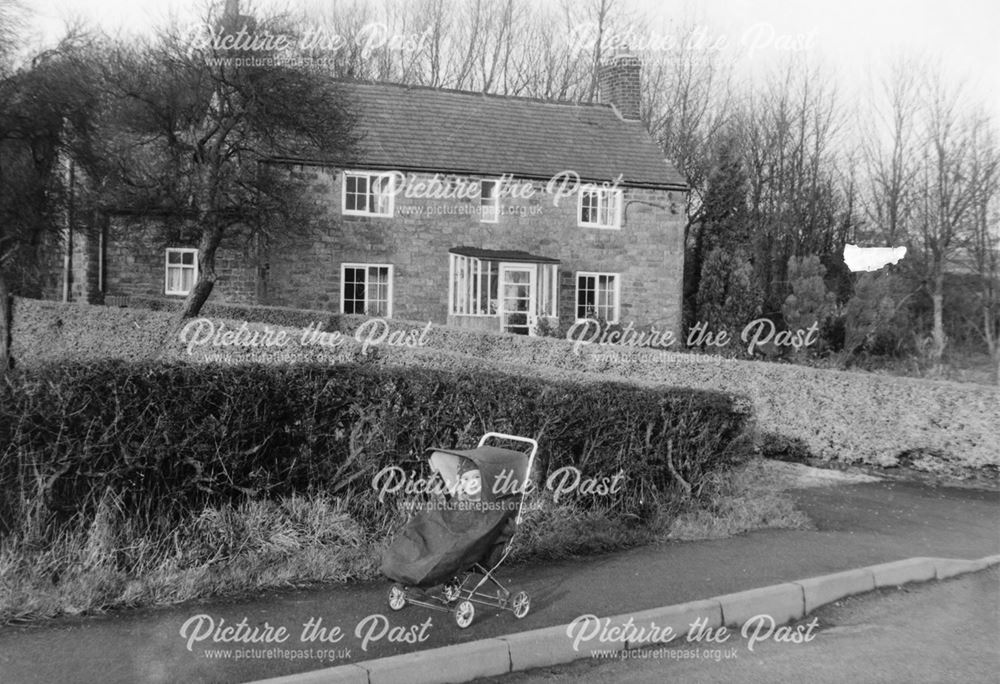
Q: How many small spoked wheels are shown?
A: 4